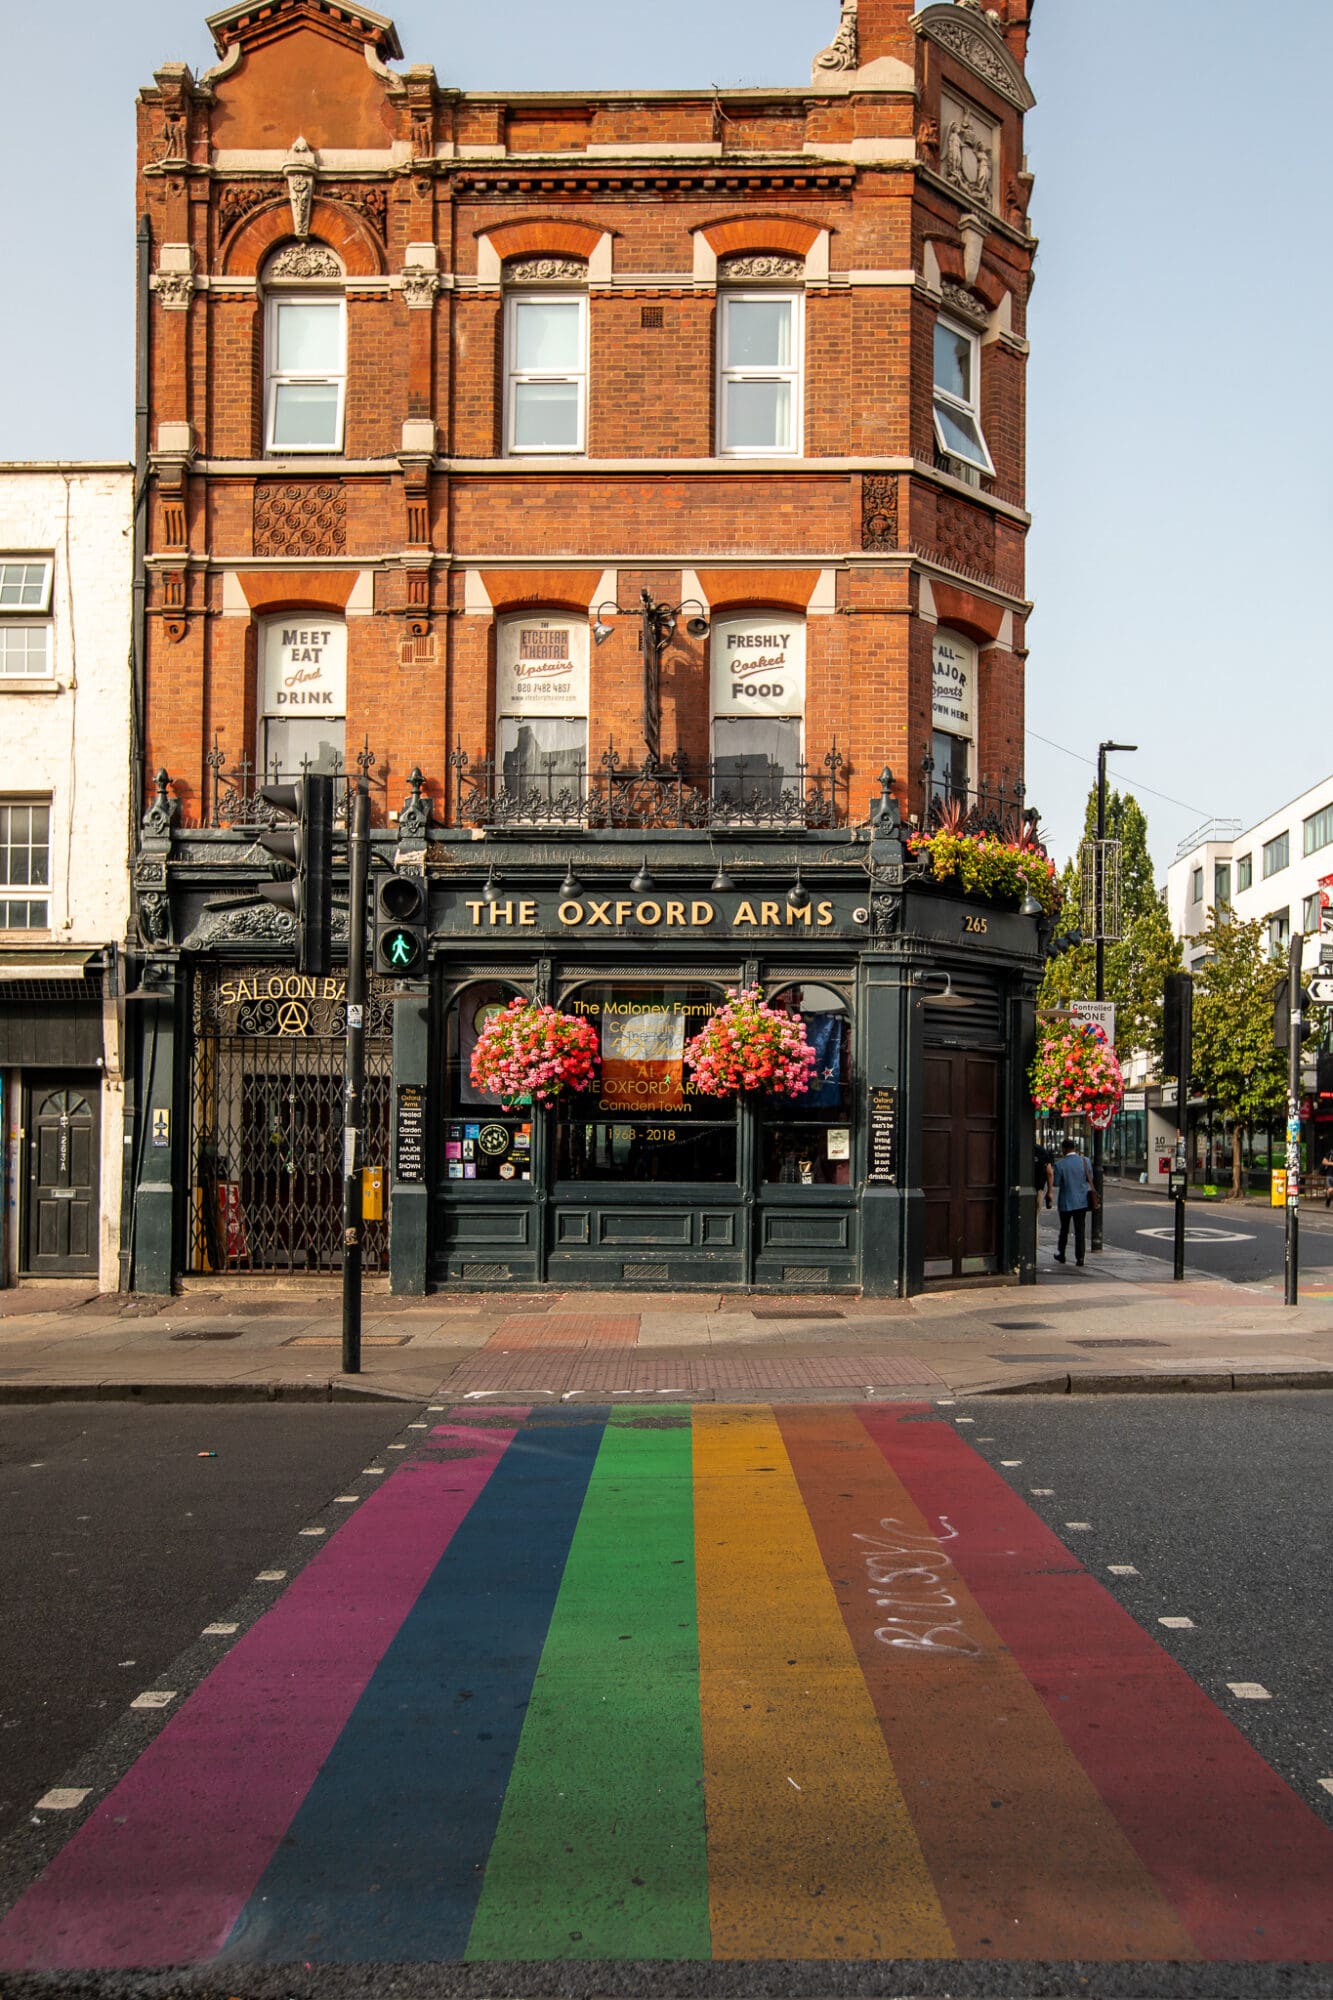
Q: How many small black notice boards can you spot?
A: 2